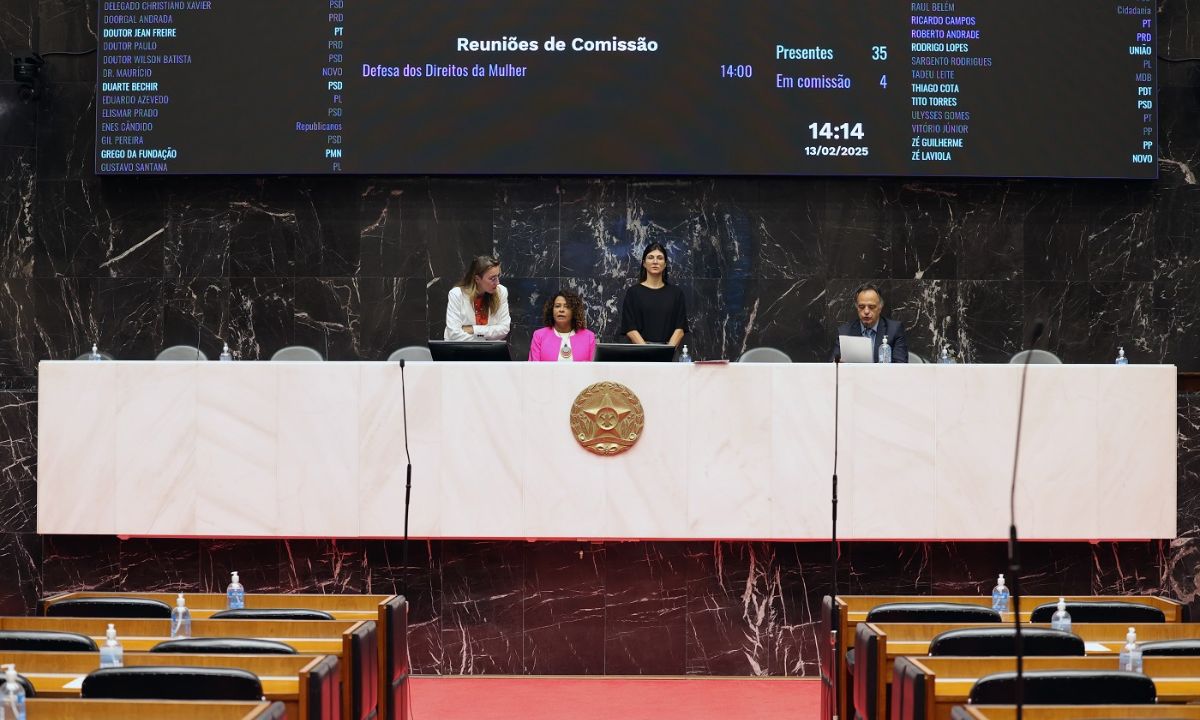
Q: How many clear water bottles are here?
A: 13